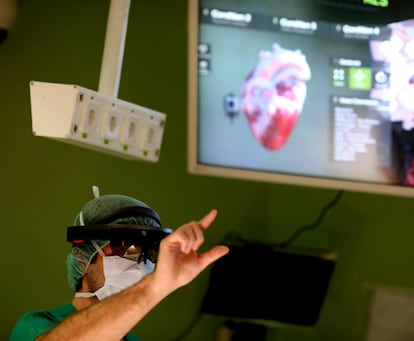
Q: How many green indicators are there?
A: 4